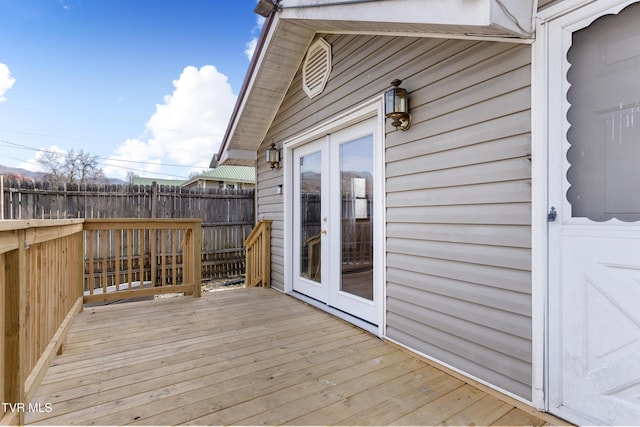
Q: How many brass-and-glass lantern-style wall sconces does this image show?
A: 2